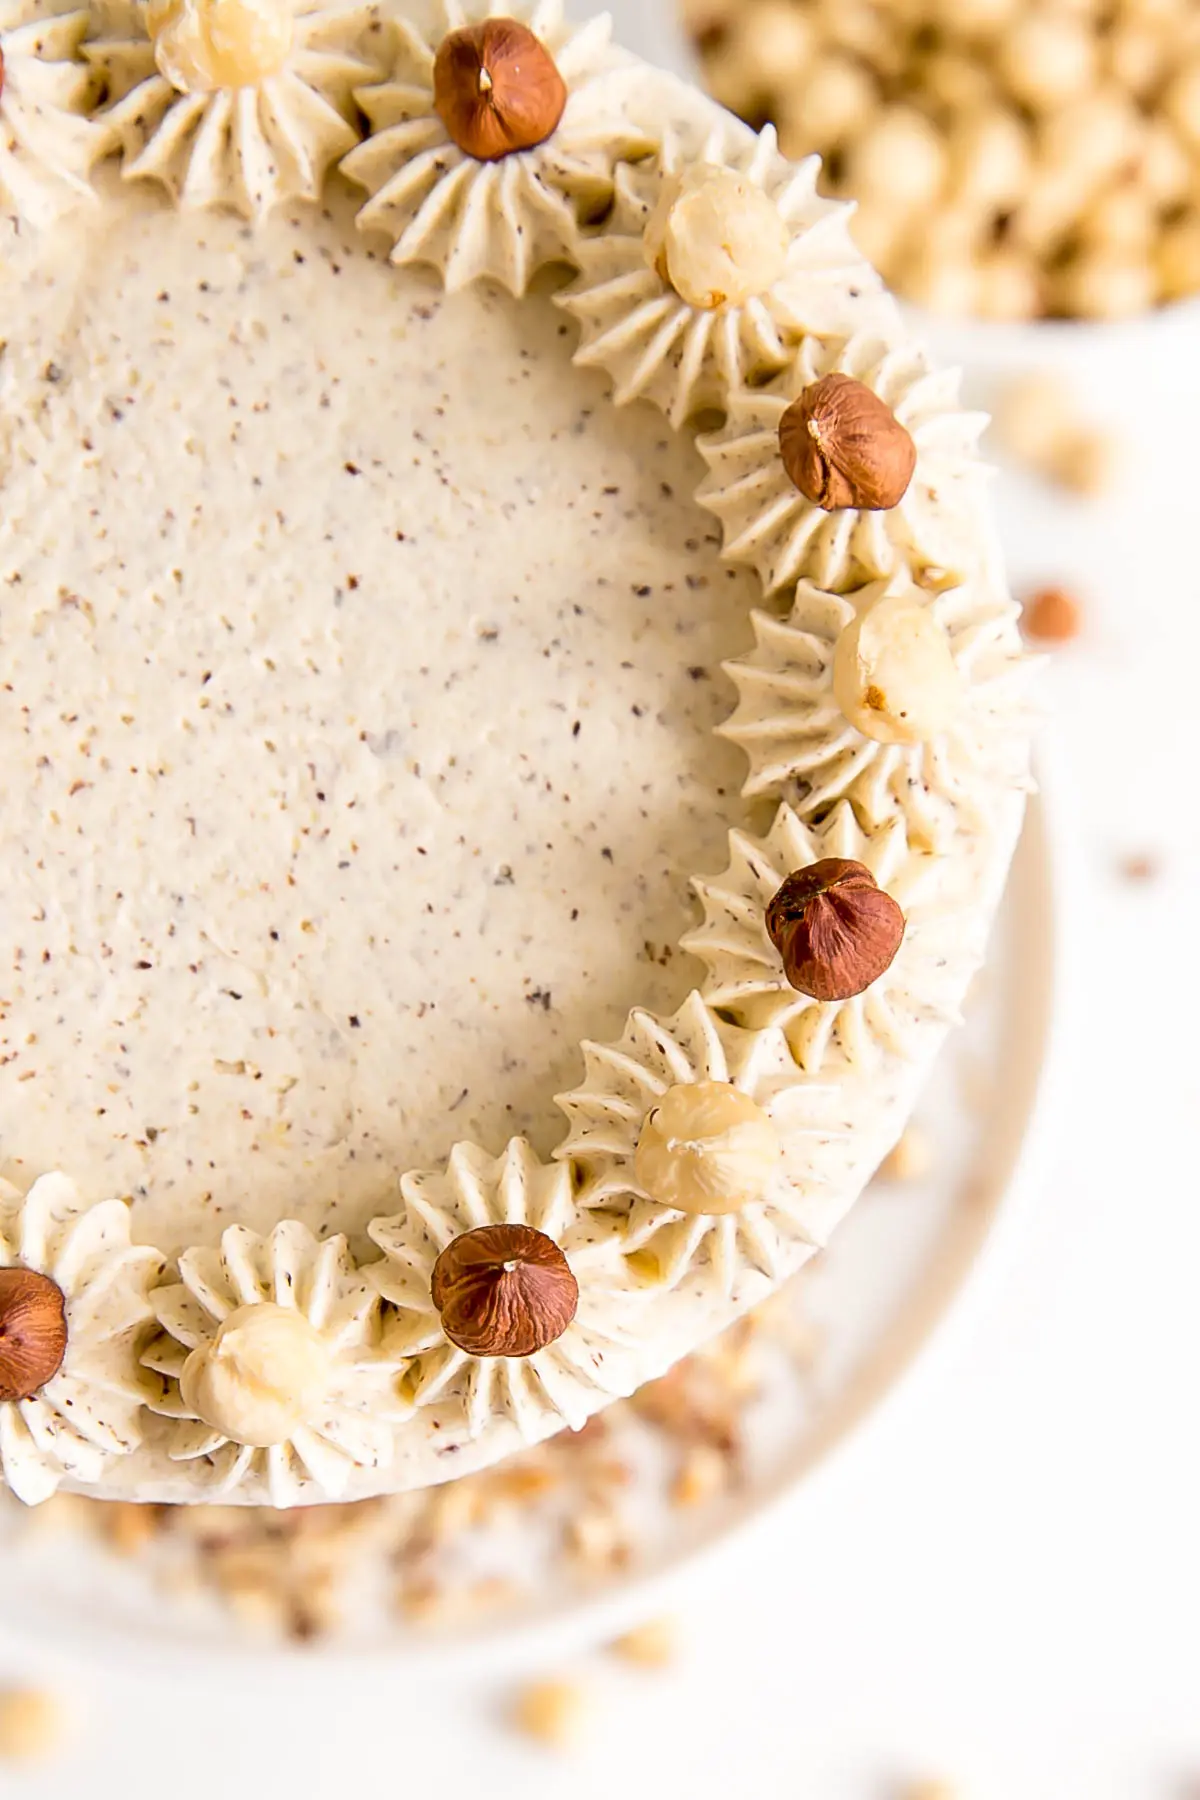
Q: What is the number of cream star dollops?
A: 11